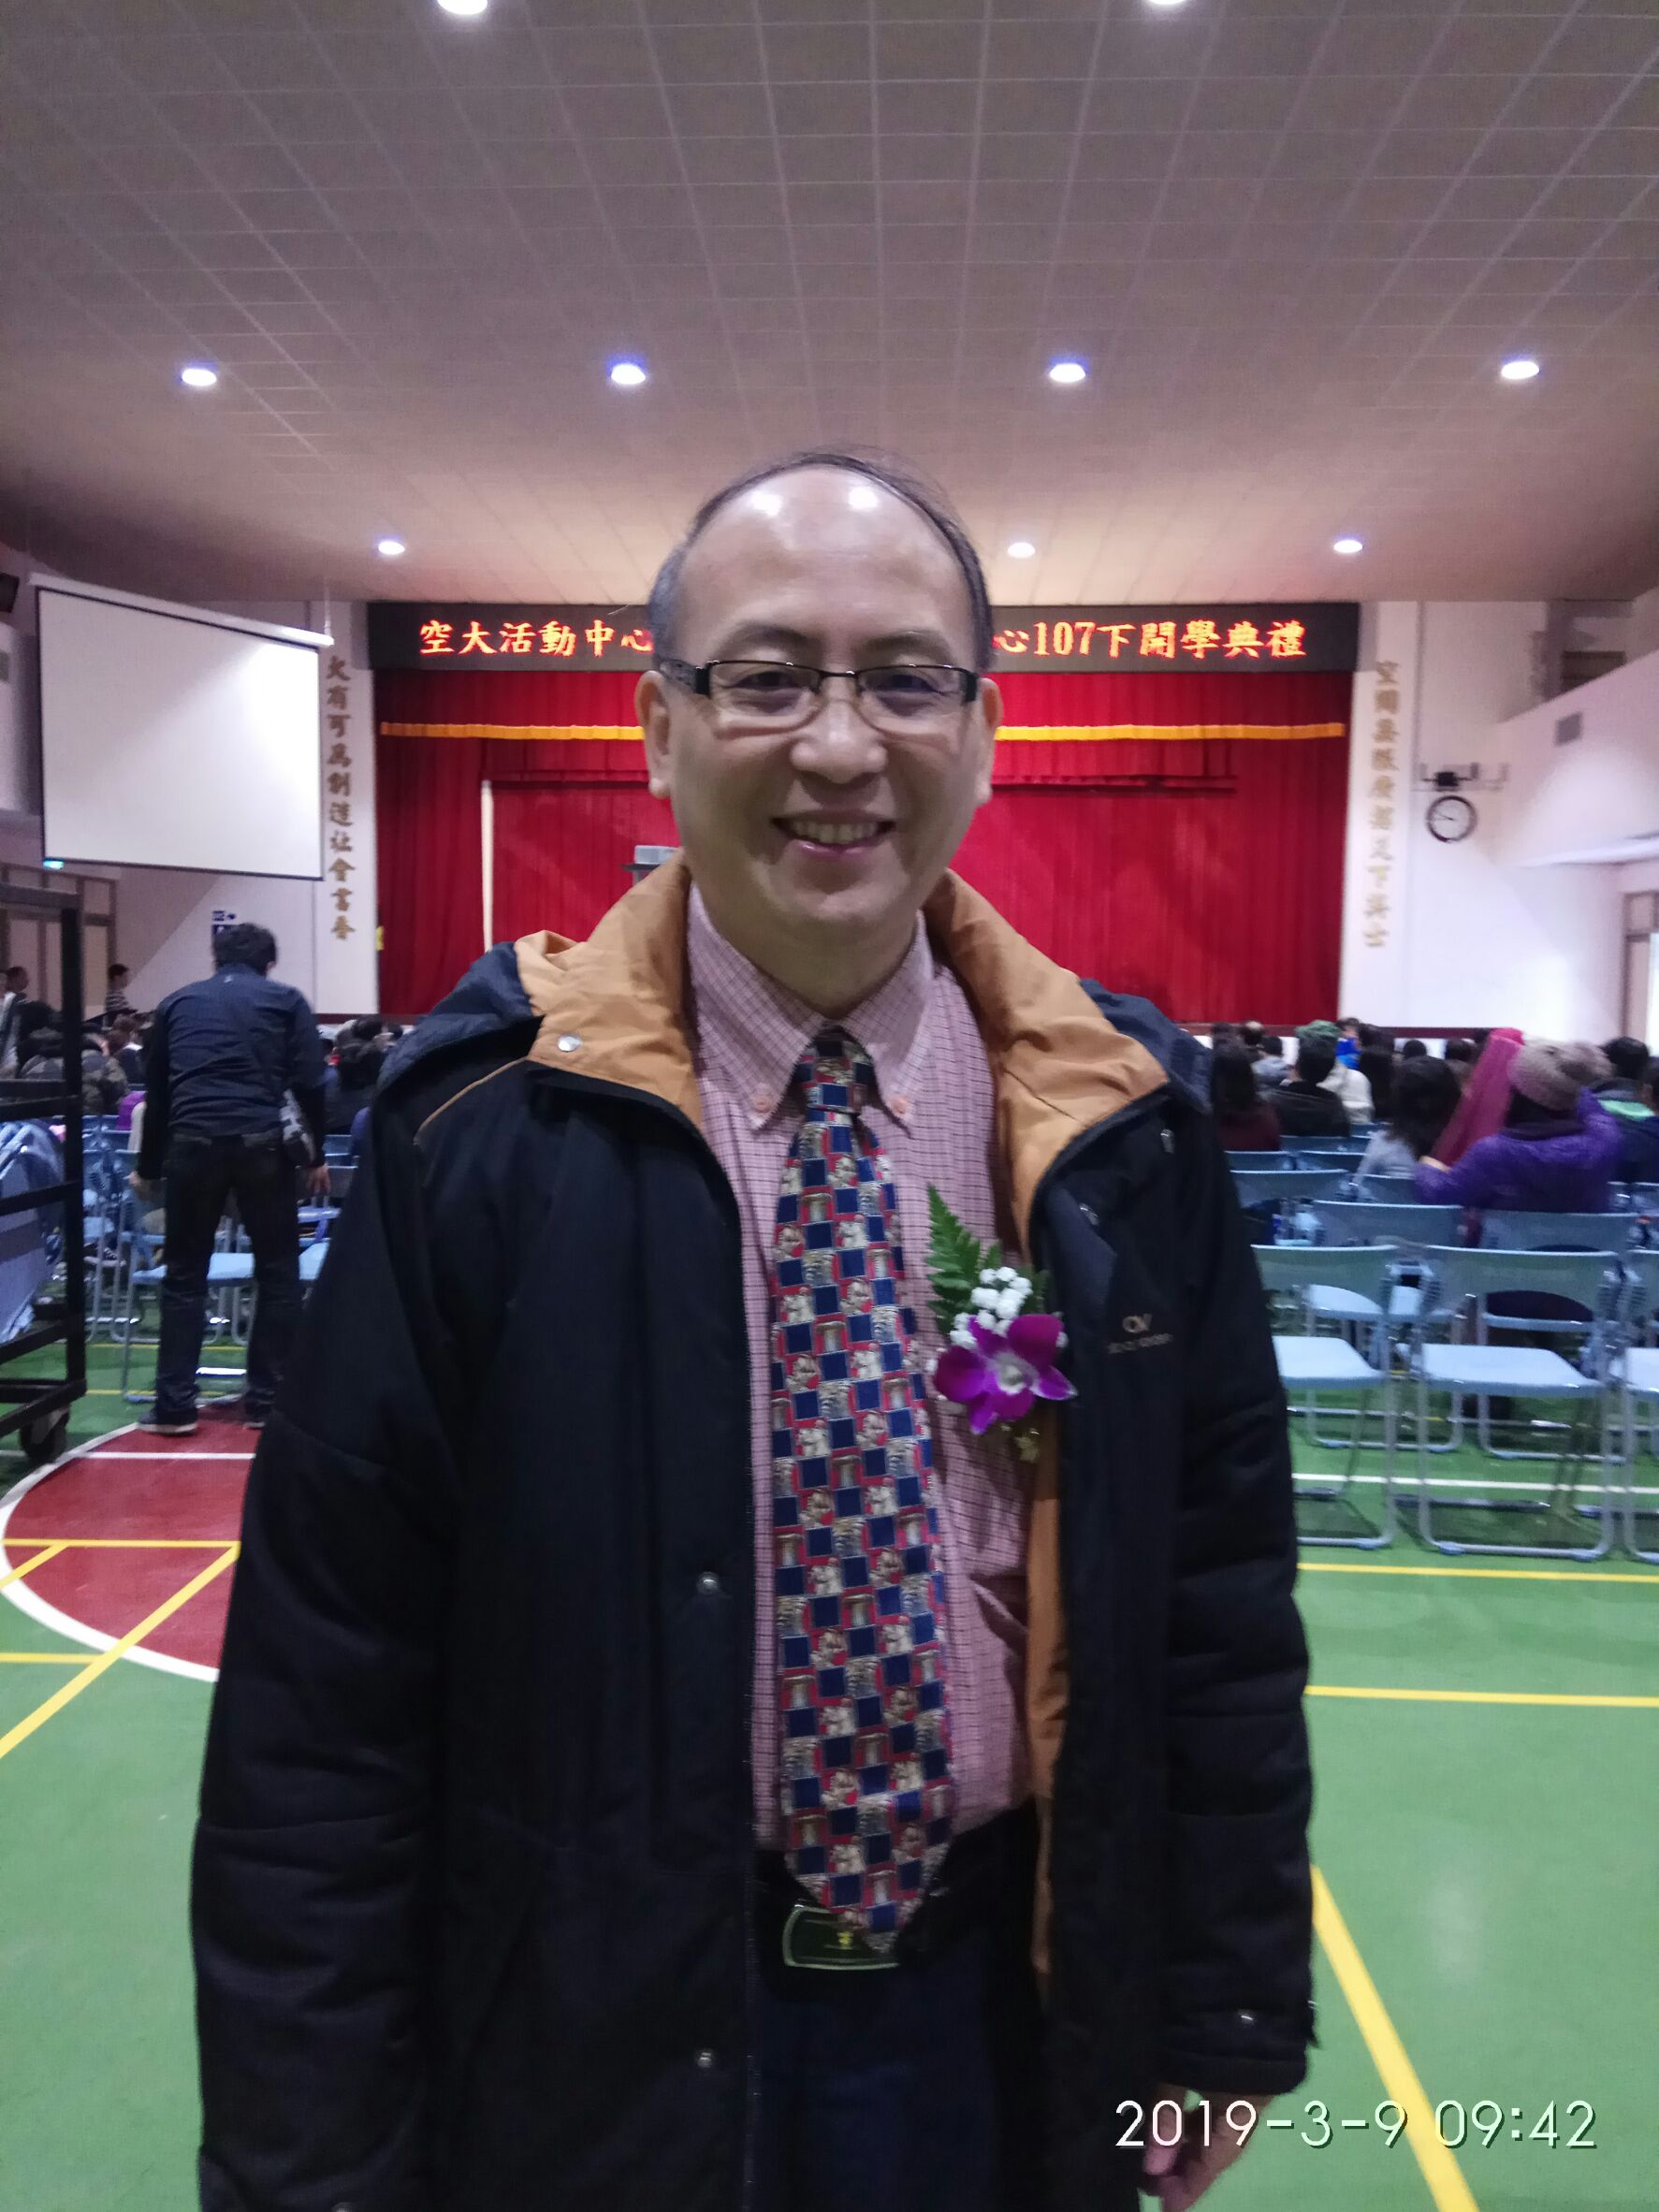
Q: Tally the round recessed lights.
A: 9